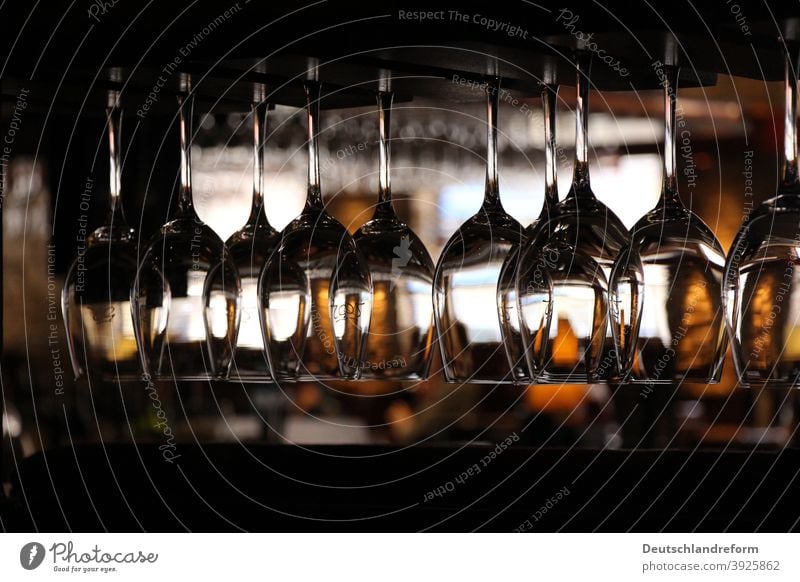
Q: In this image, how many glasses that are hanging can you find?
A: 10